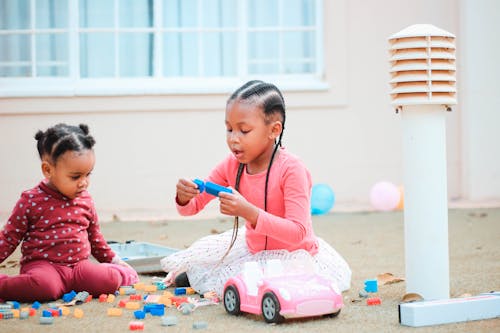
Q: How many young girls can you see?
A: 2